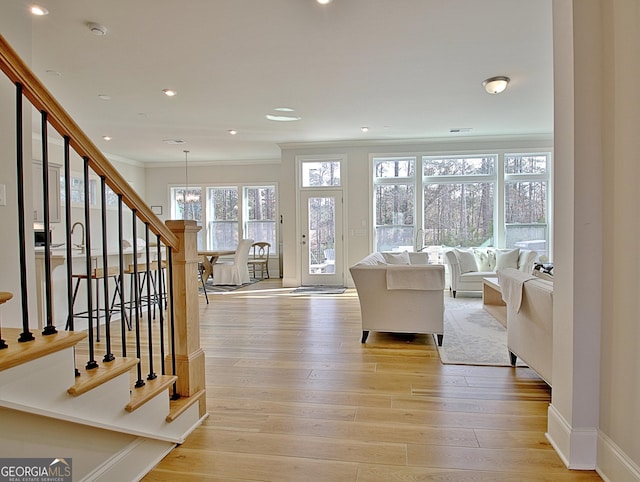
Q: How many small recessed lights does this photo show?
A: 6